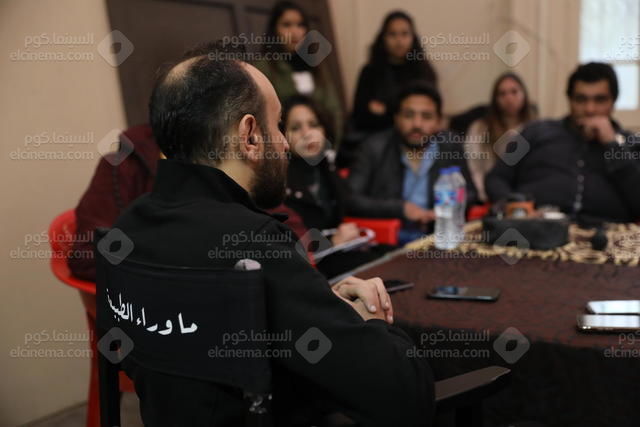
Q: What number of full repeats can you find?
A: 12